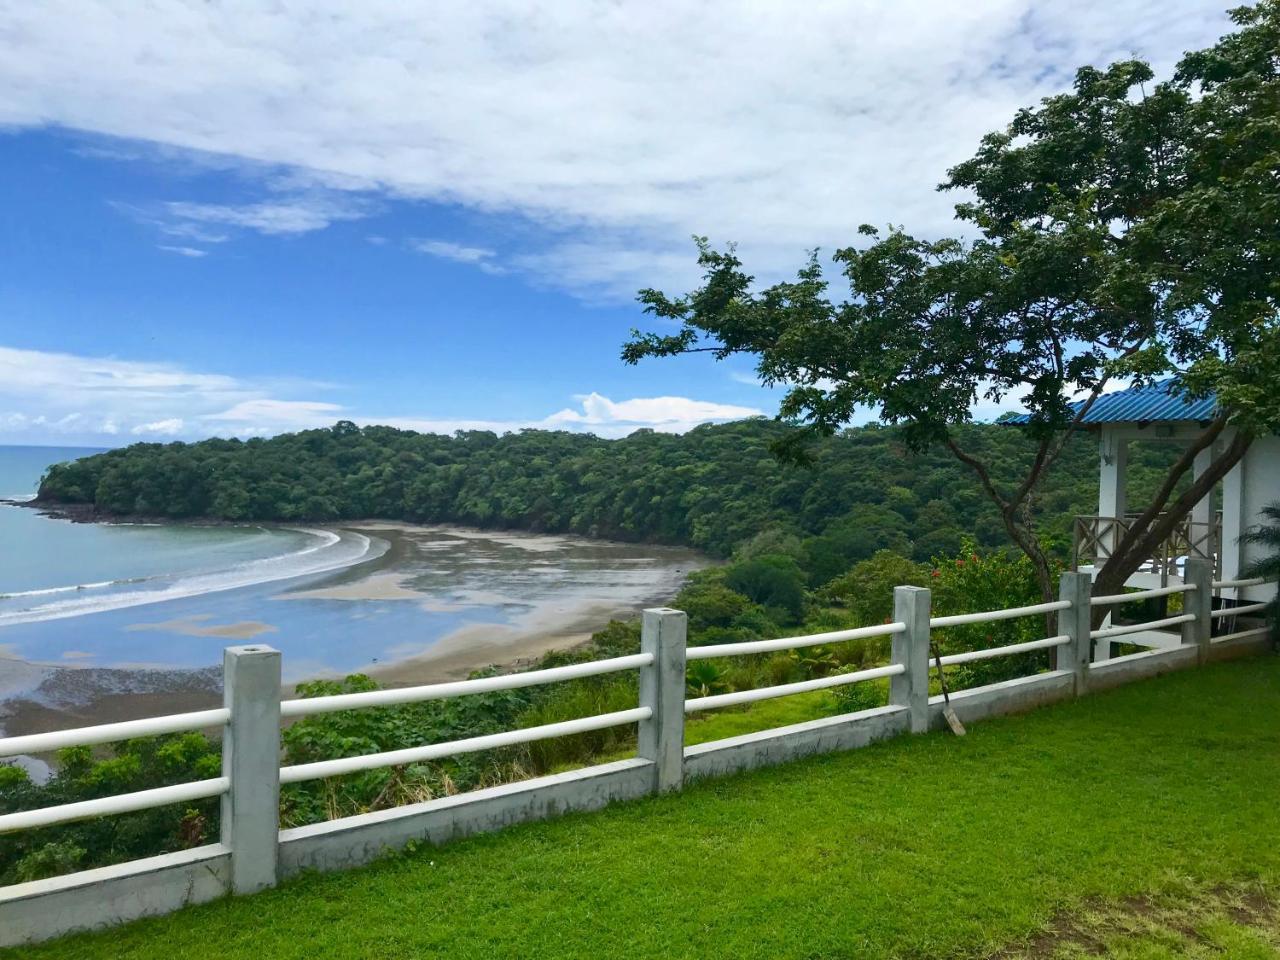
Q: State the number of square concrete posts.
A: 5